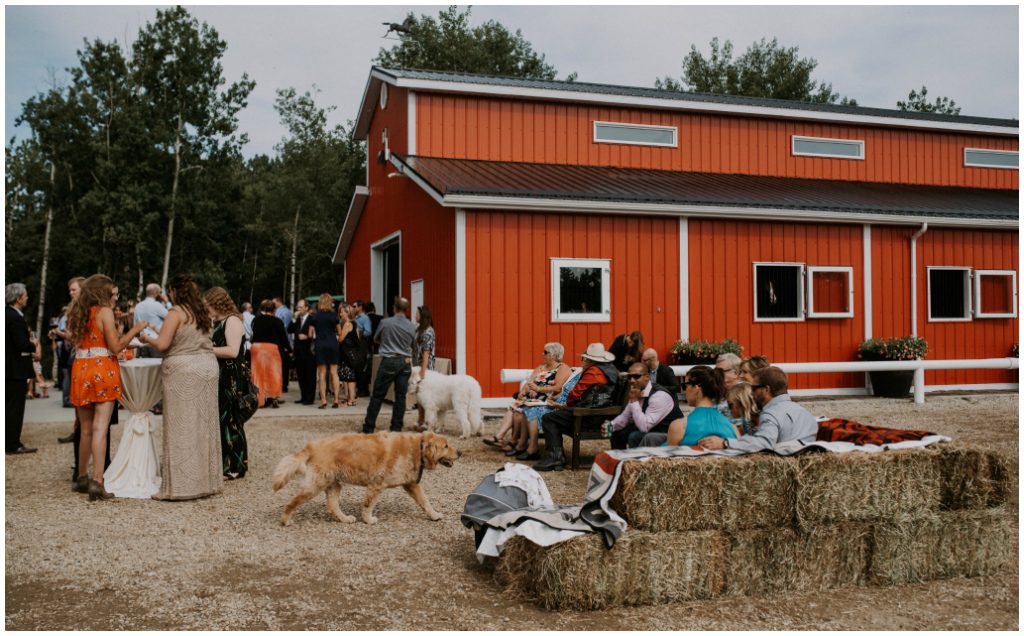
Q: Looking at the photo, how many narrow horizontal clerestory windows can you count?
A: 3